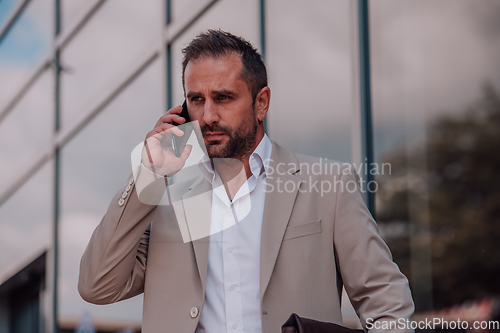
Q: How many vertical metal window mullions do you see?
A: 4